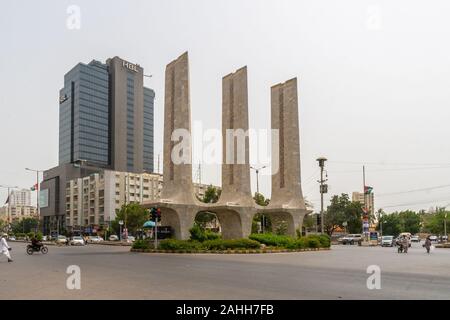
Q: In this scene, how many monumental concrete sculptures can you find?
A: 3